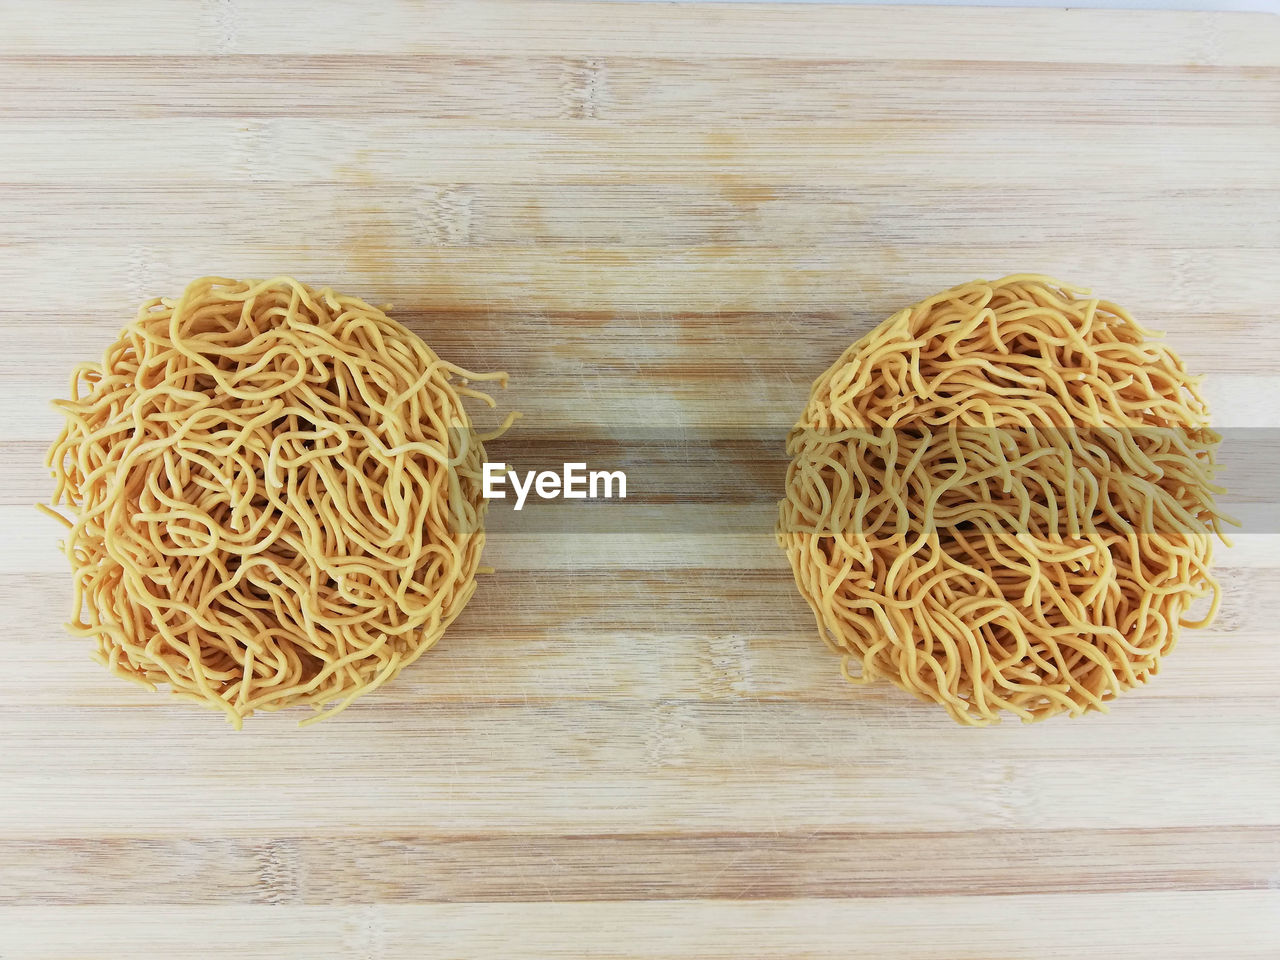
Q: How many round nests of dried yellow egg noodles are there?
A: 2